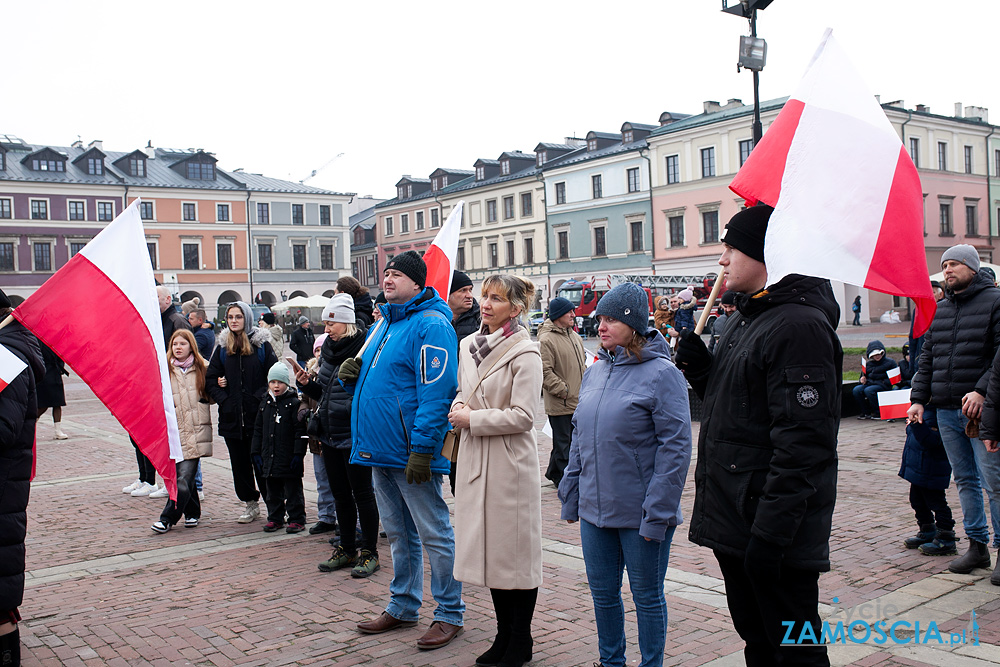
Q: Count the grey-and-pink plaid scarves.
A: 1